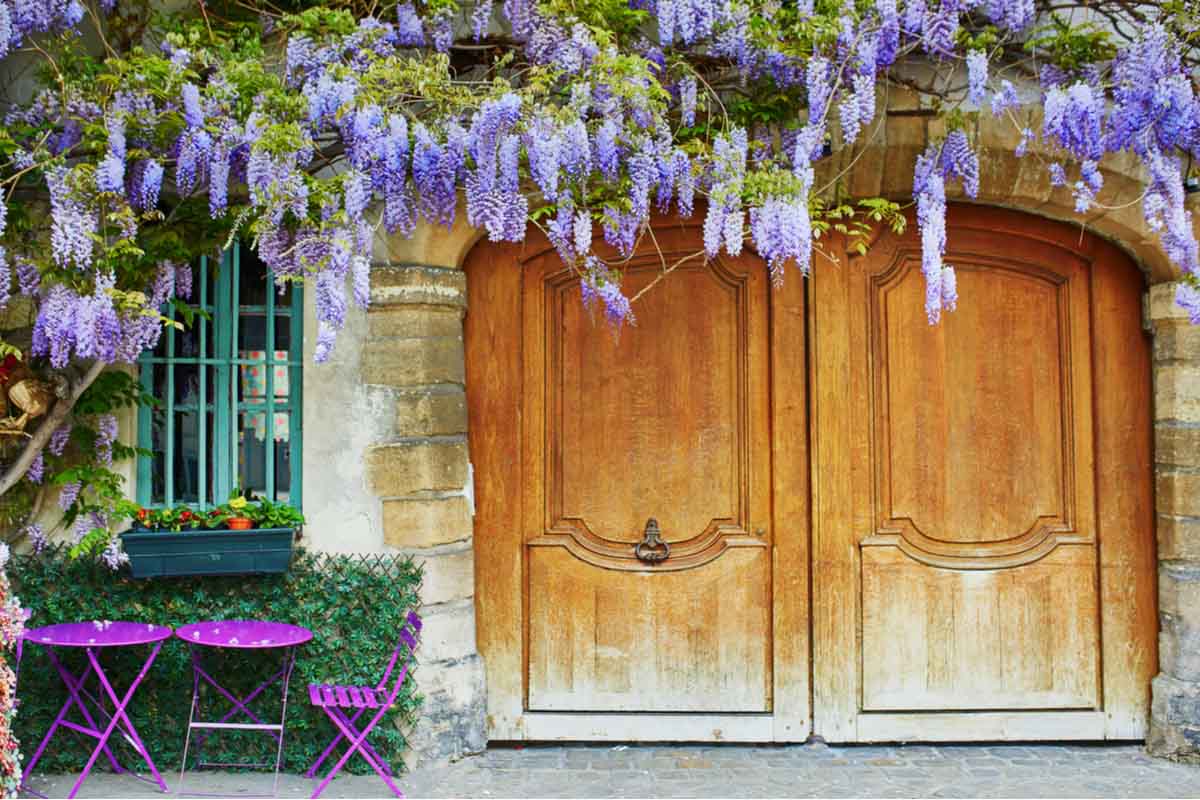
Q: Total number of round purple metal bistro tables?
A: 2